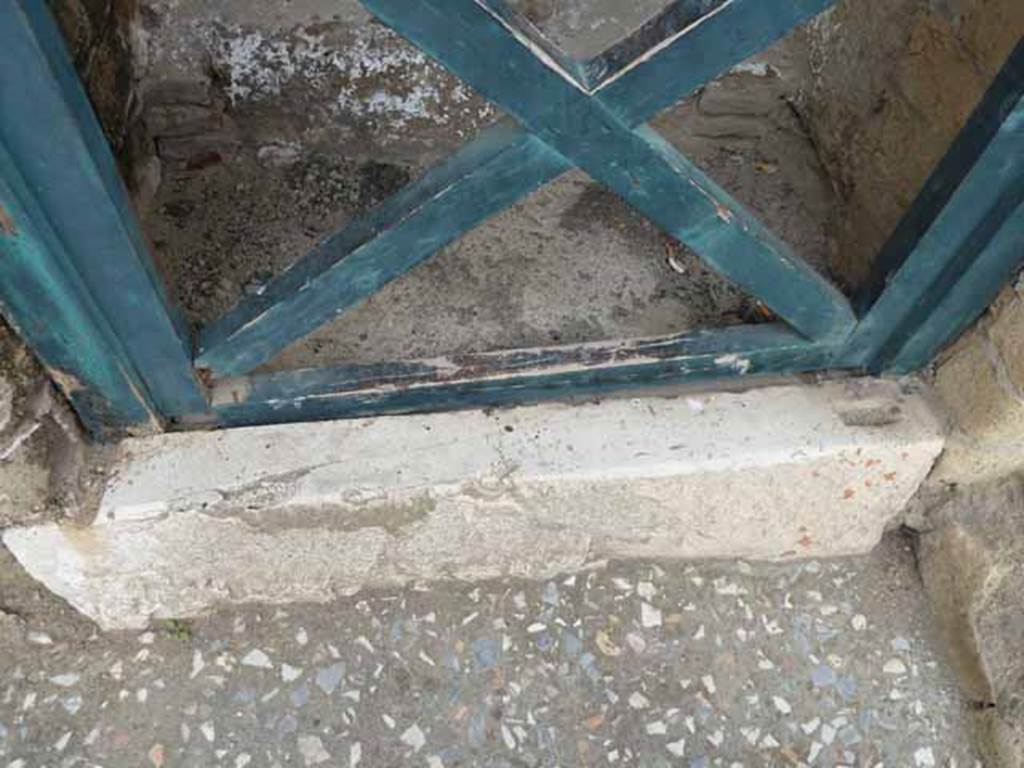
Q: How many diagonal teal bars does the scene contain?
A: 2